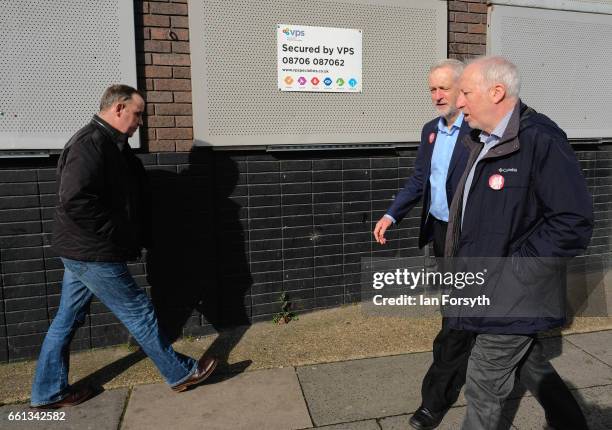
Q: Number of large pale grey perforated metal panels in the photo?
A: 3